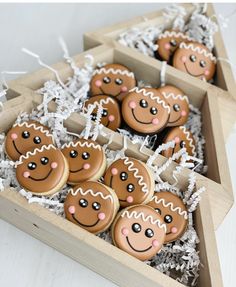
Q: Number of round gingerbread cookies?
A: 14